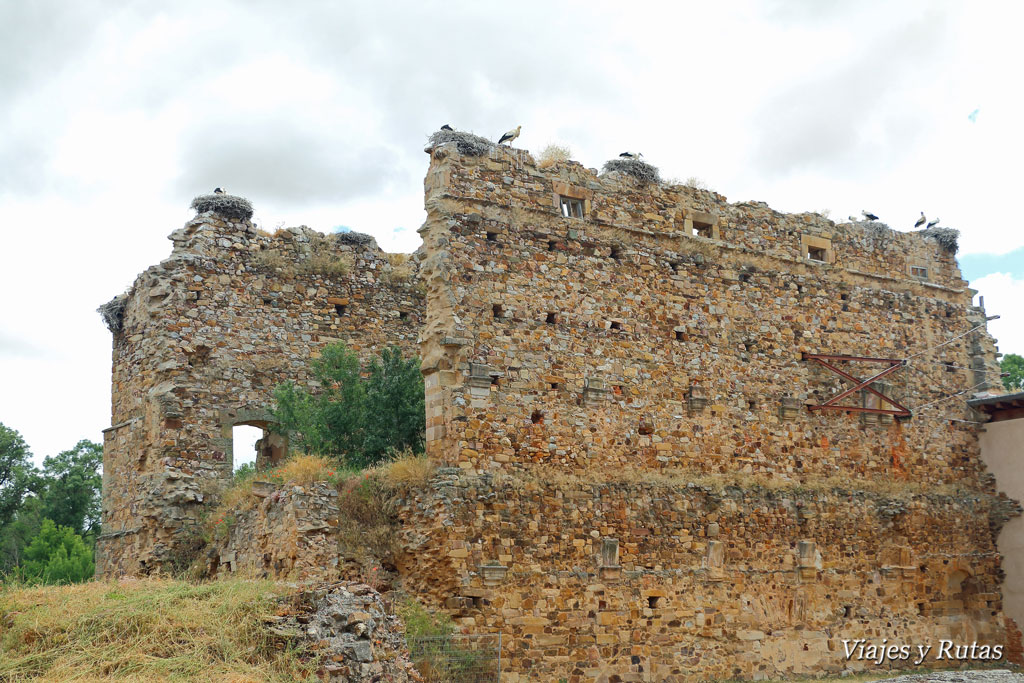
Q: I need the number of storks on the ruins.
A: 8